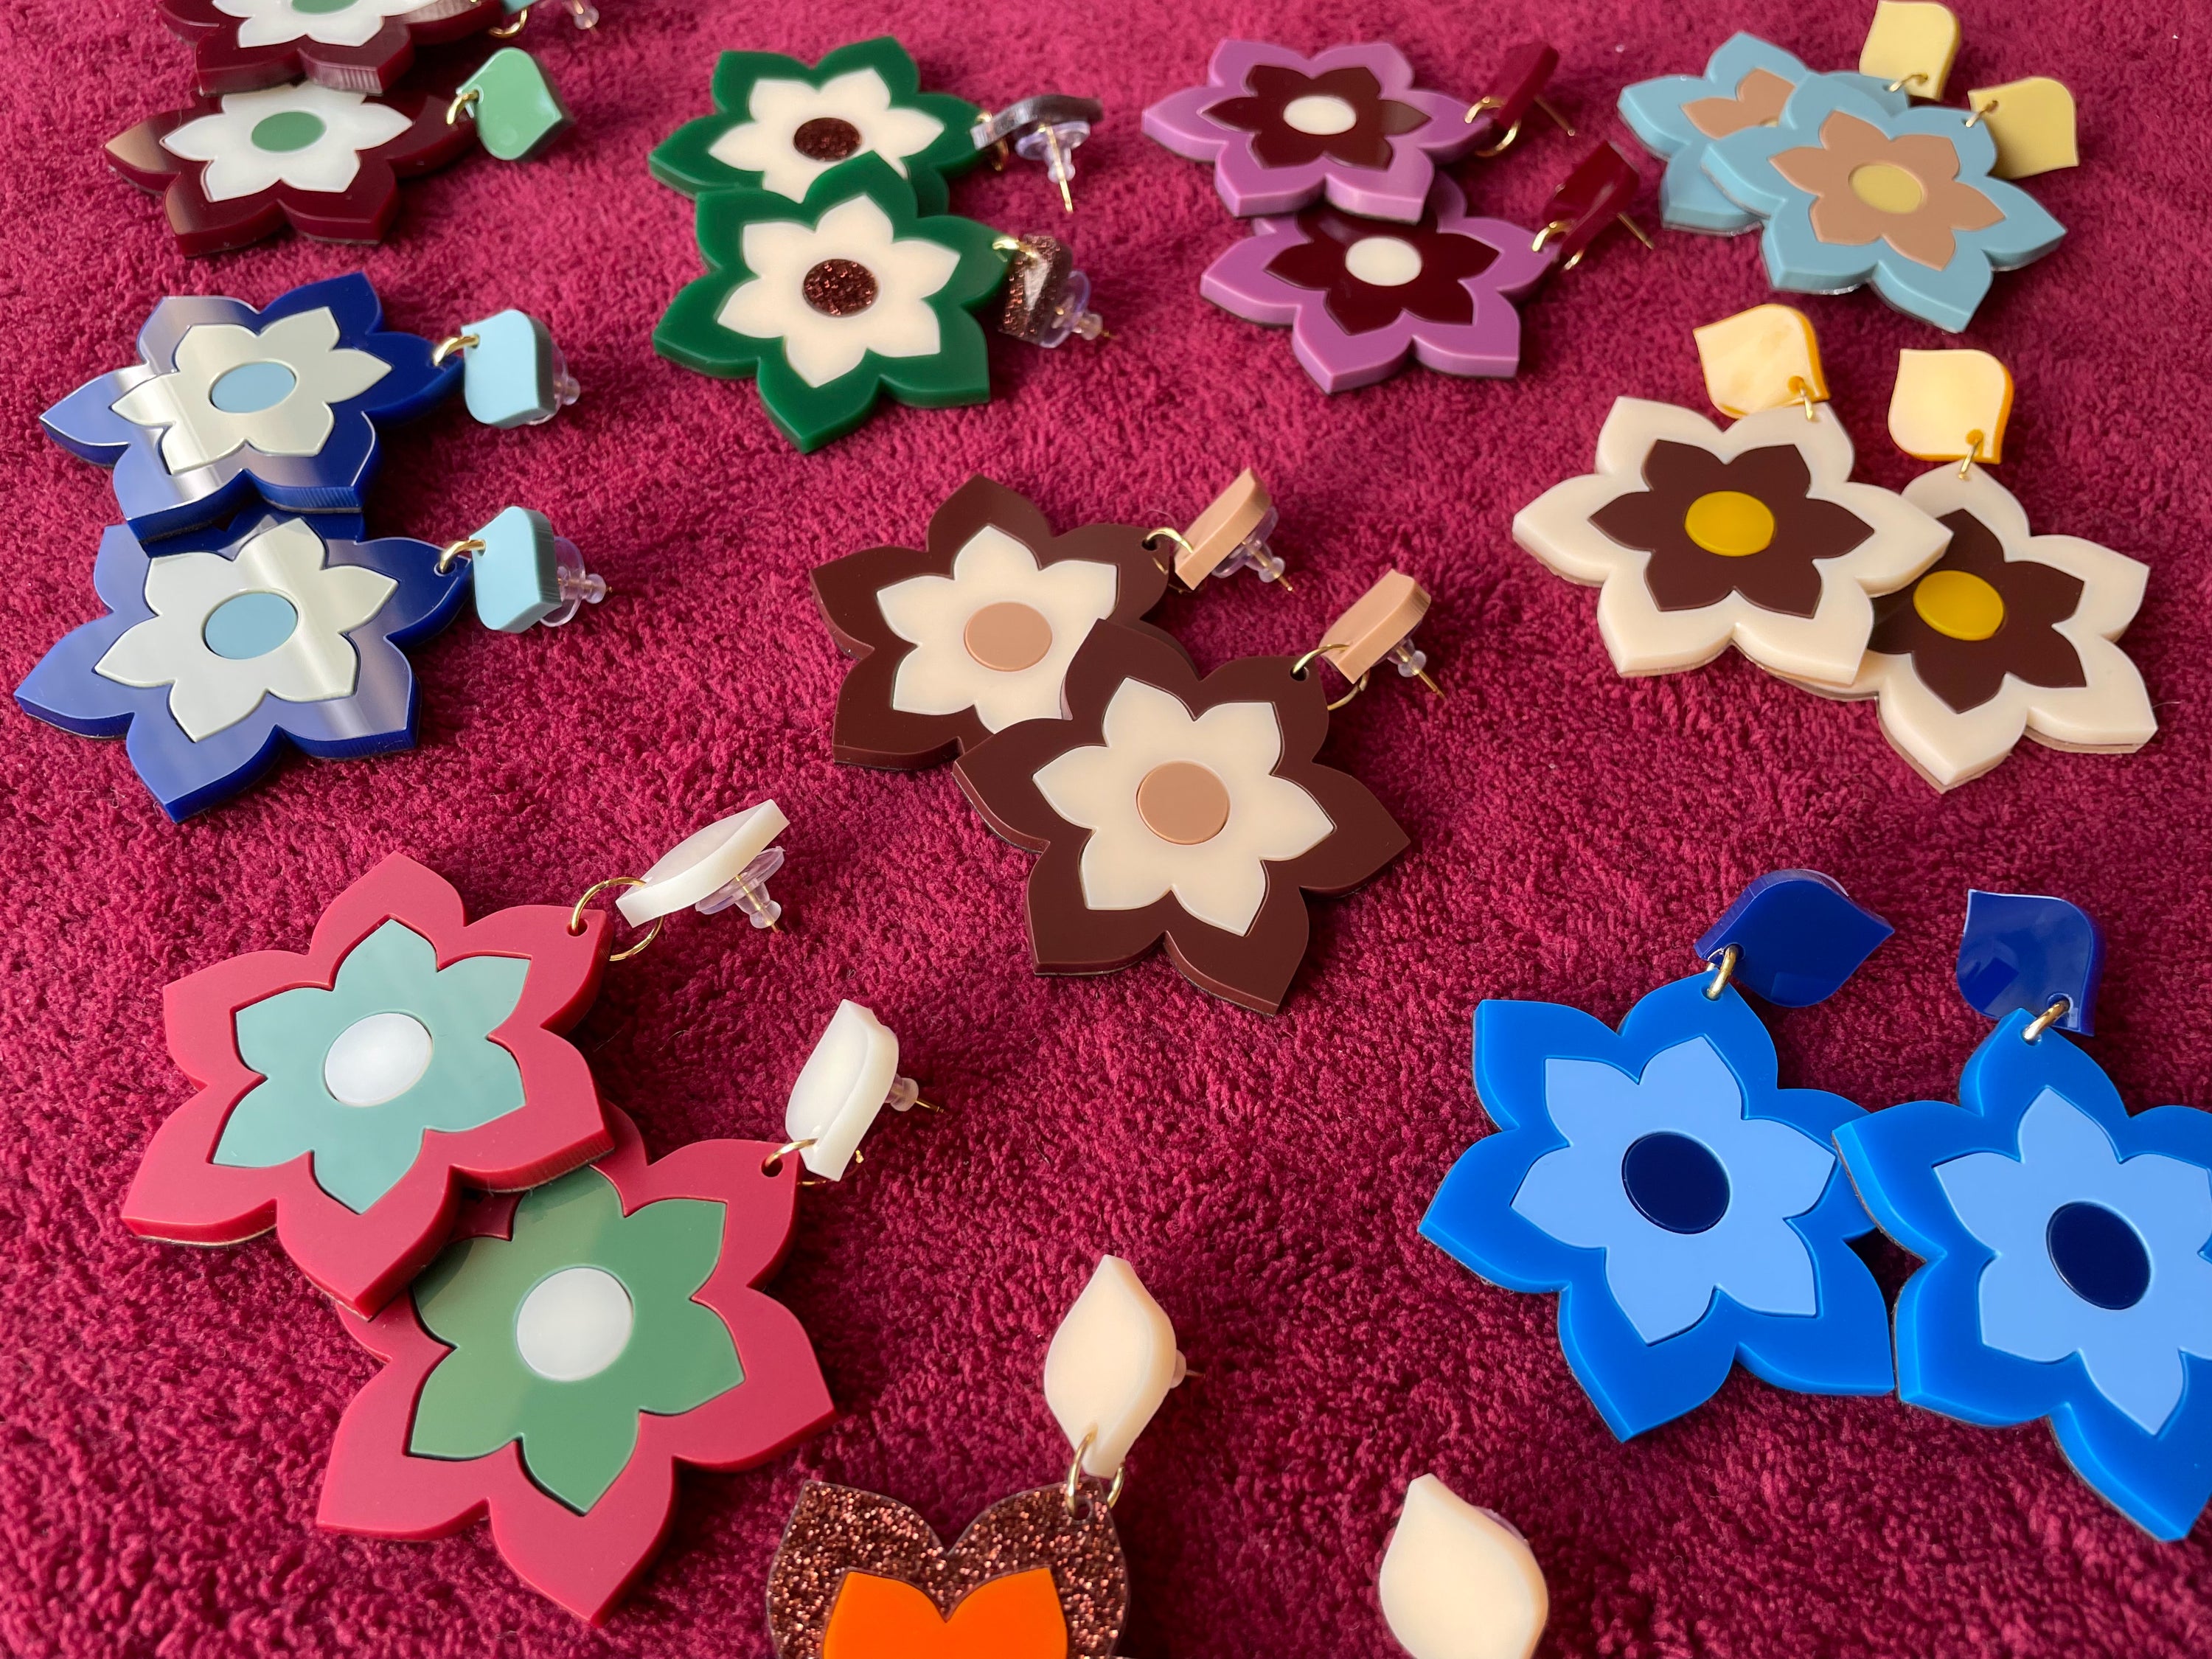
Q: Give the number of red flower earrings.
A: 2